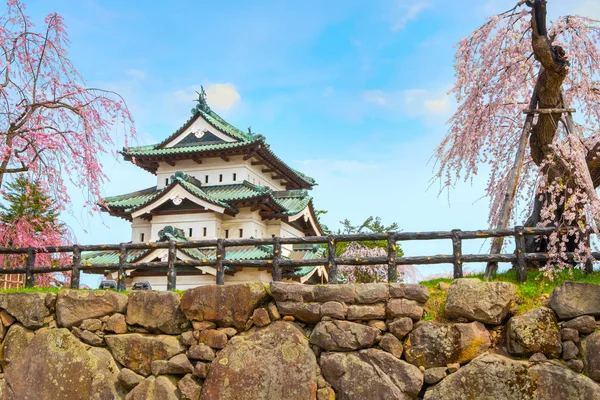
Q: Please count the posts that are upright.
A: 11